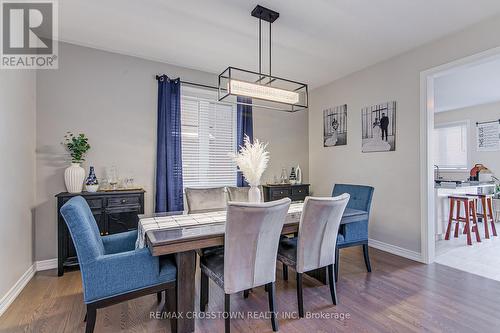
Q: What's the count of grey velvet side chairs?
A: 4